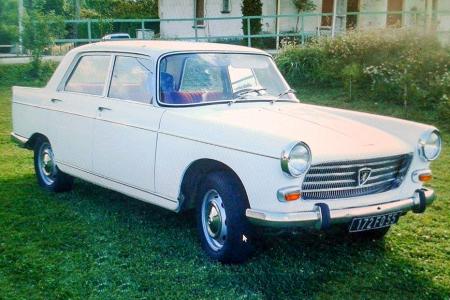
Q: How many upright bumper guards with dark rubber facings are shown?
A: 2